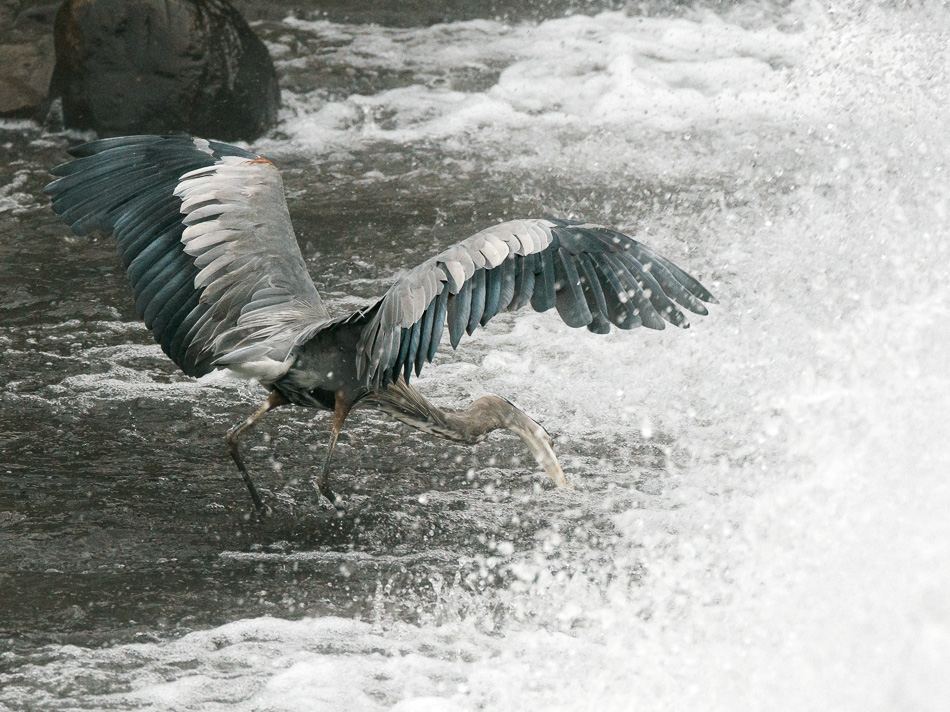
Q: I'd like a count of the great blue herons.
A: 1